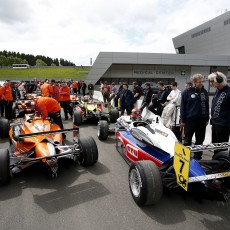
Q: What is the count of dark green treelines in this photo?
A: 1